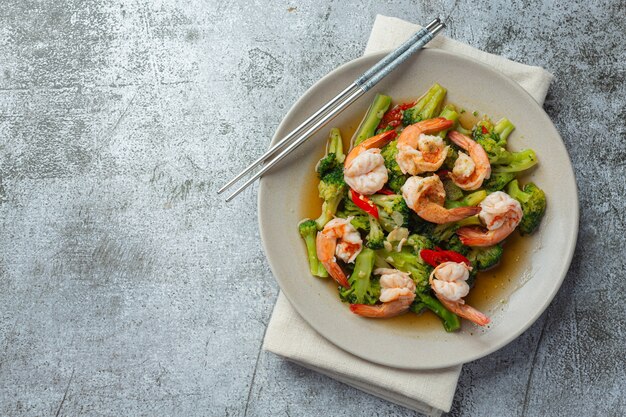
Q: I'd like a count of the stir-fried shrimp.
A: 8